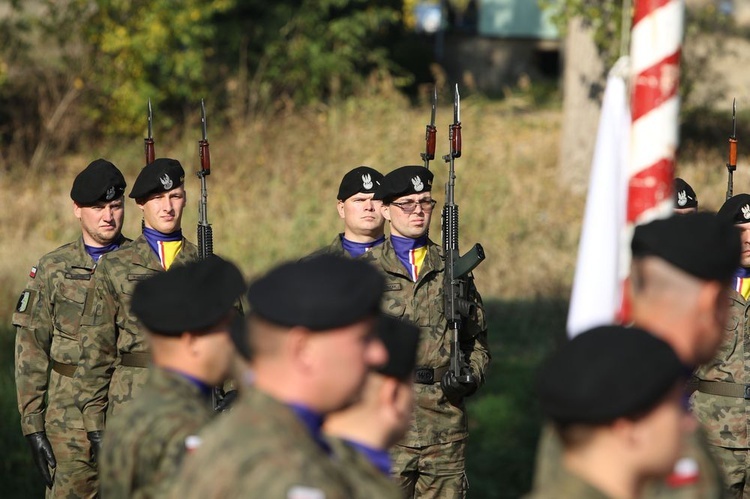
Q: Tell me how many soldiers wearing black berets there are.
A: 11